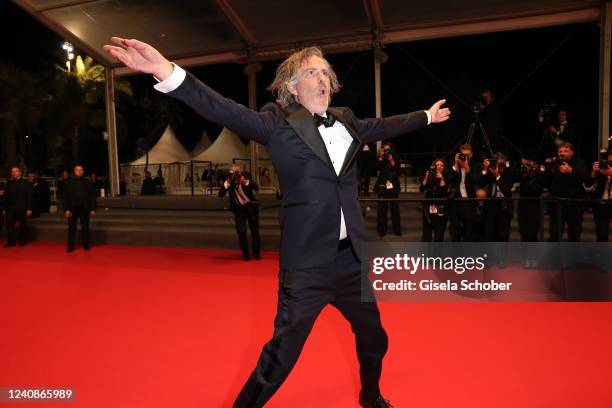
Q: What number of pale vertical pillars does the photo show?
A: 4